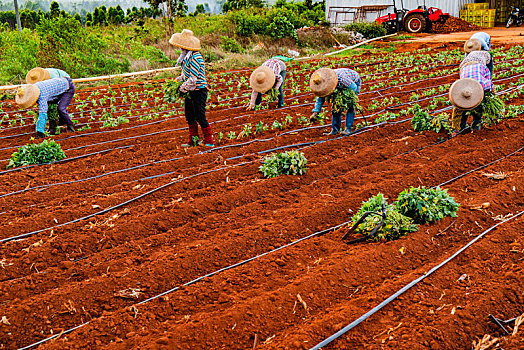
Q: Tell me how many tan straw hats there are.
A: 7